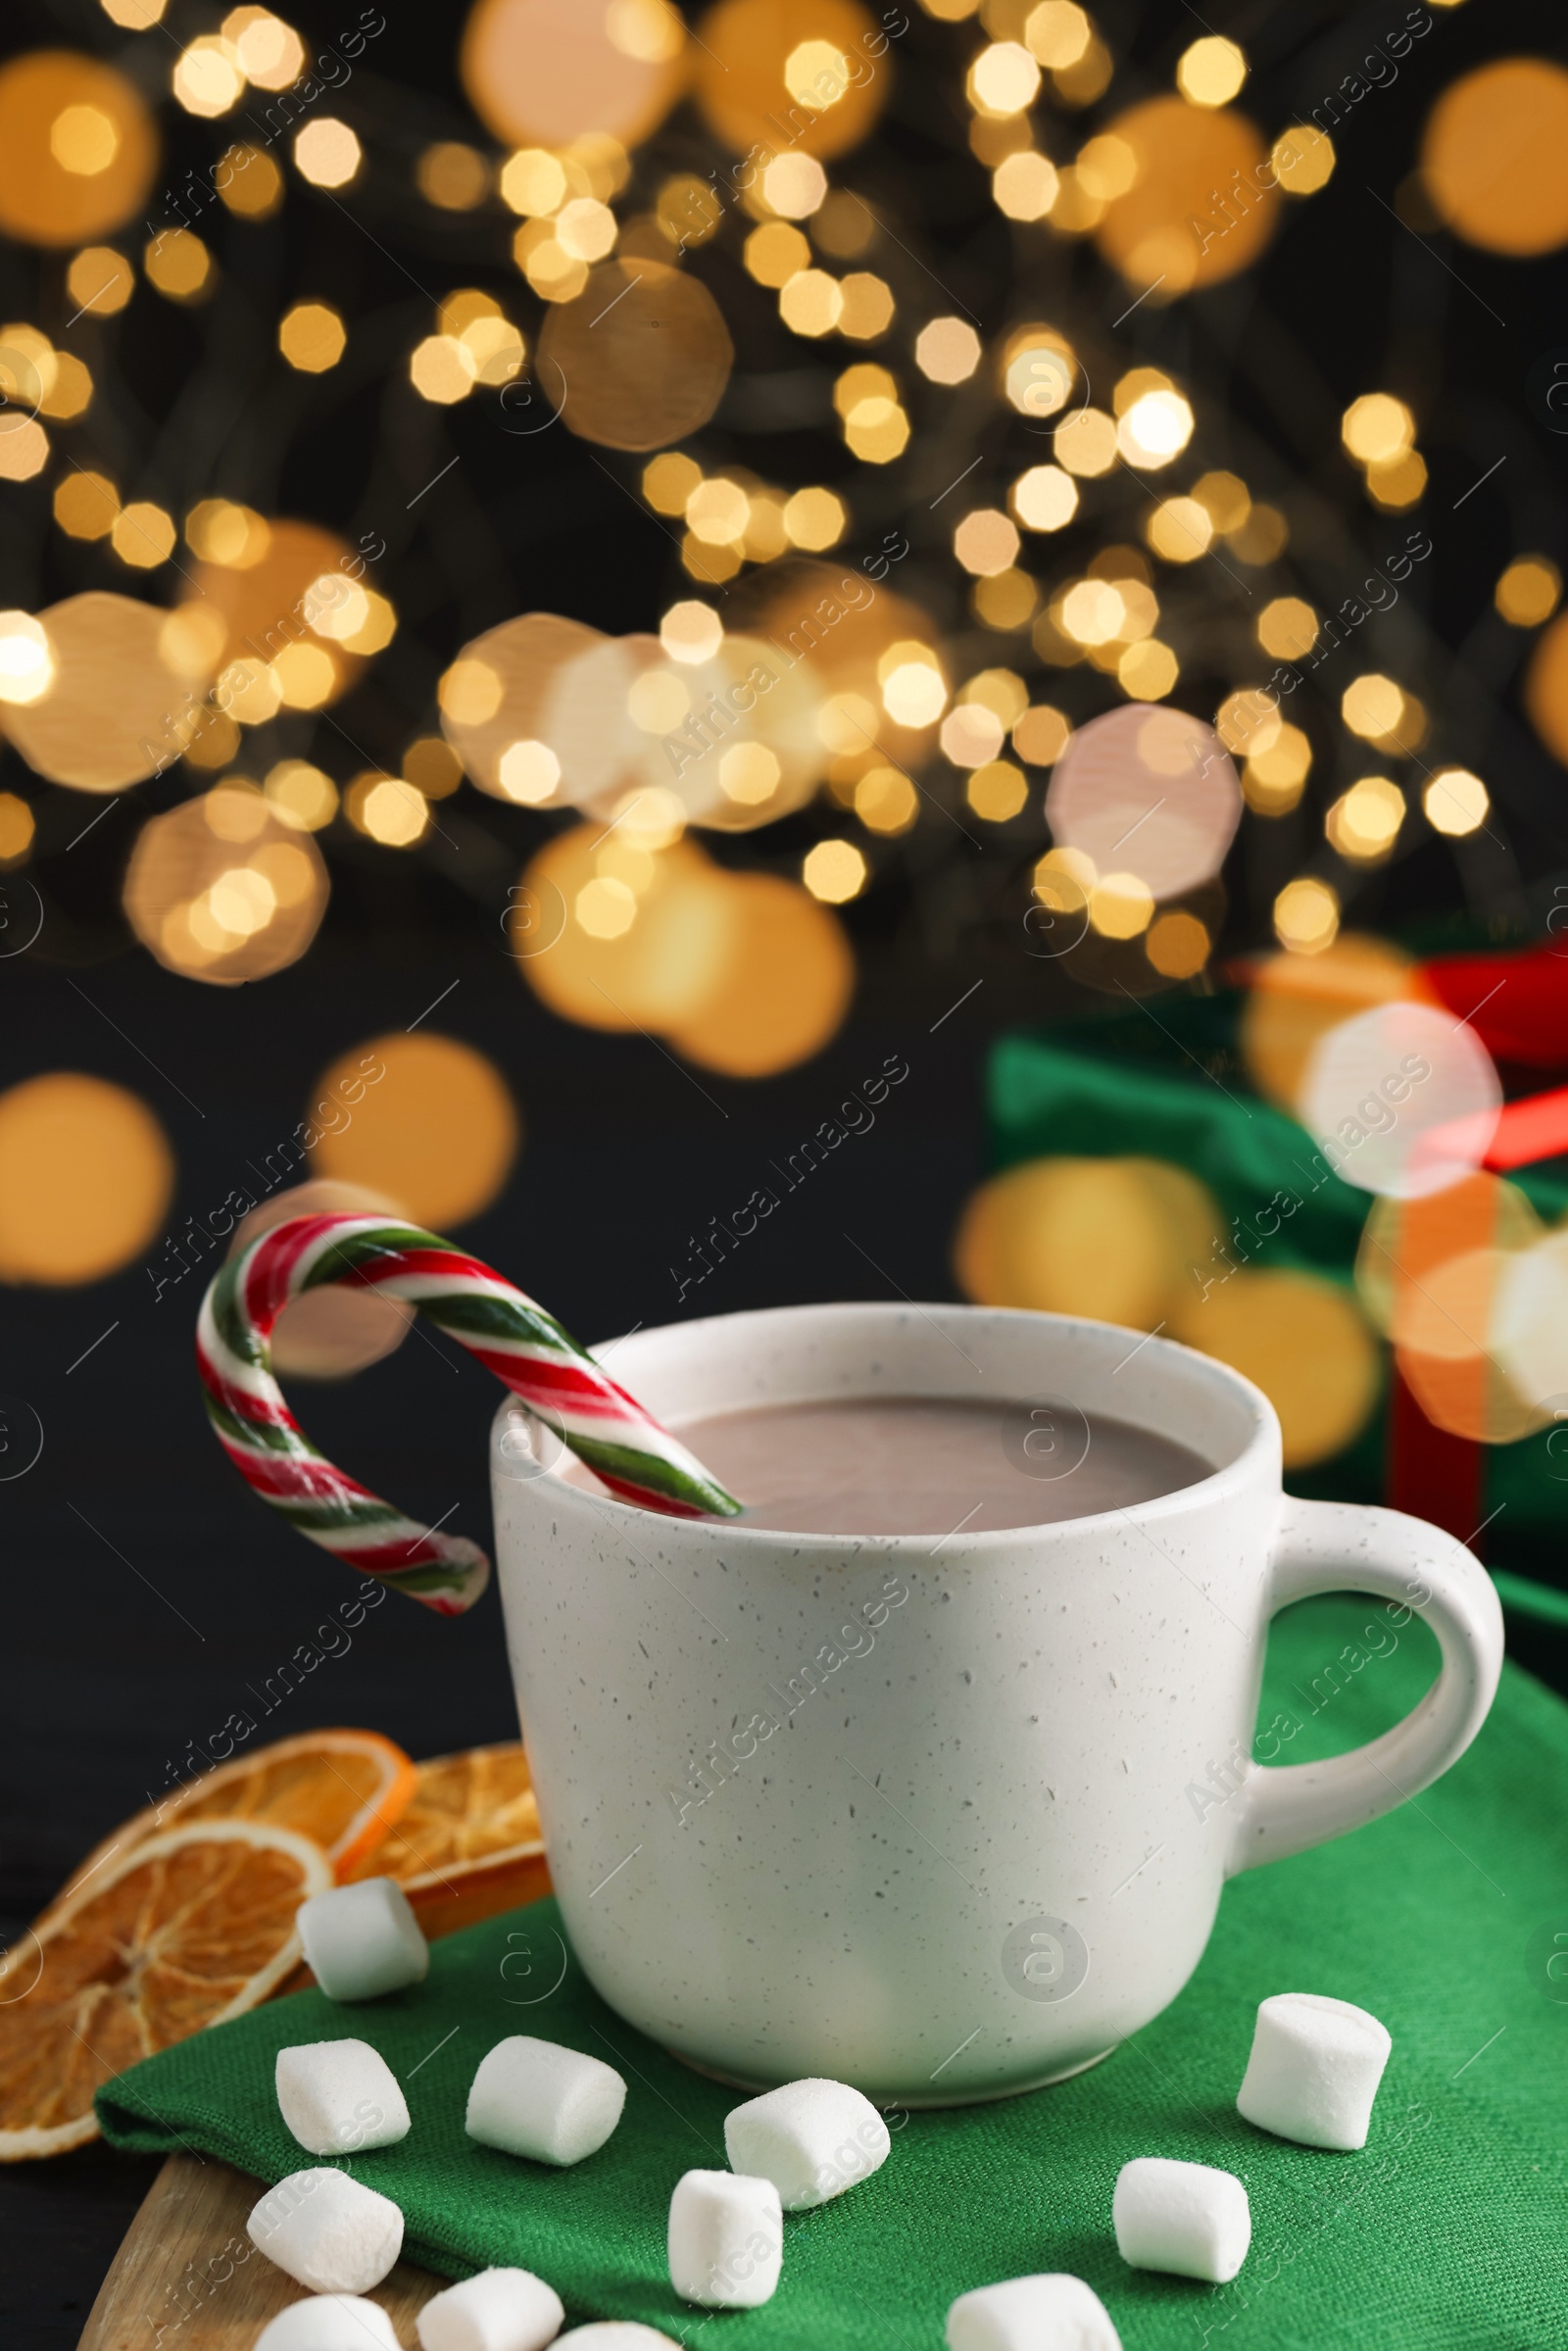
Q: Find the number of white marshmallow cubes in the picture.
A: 12